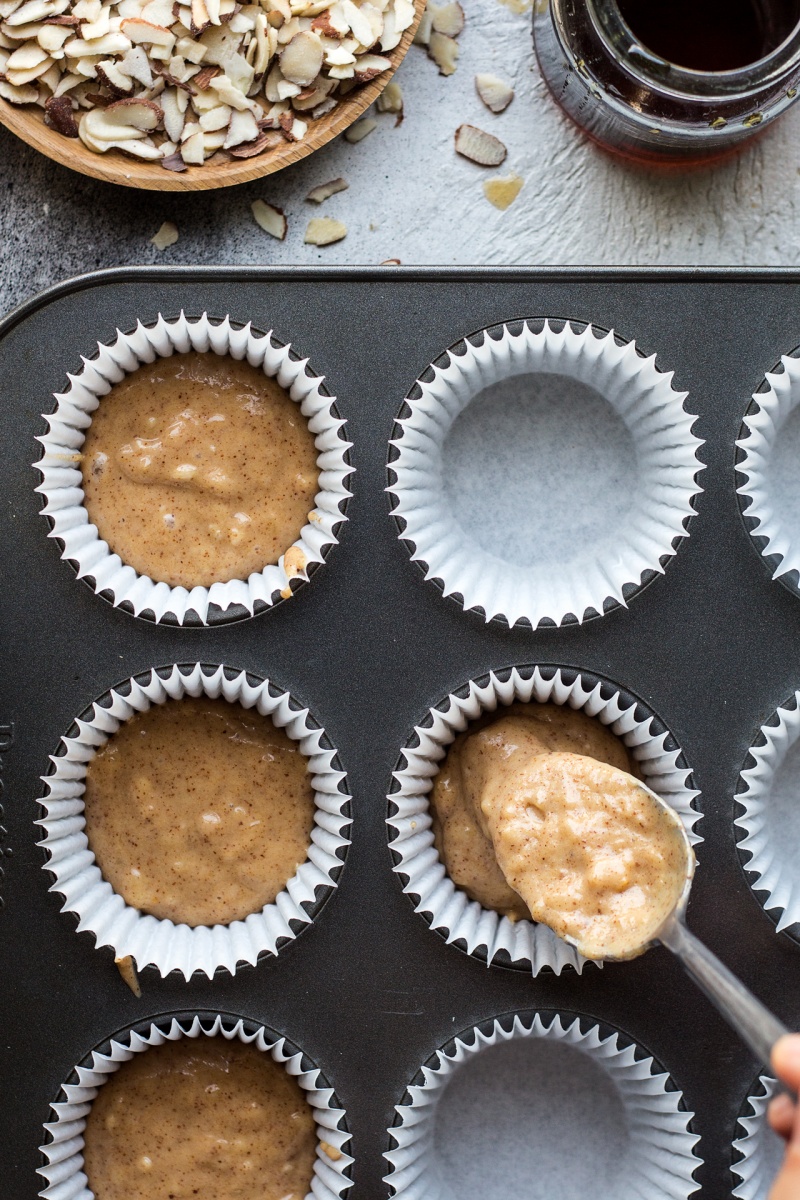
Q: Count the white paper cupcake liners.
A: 9